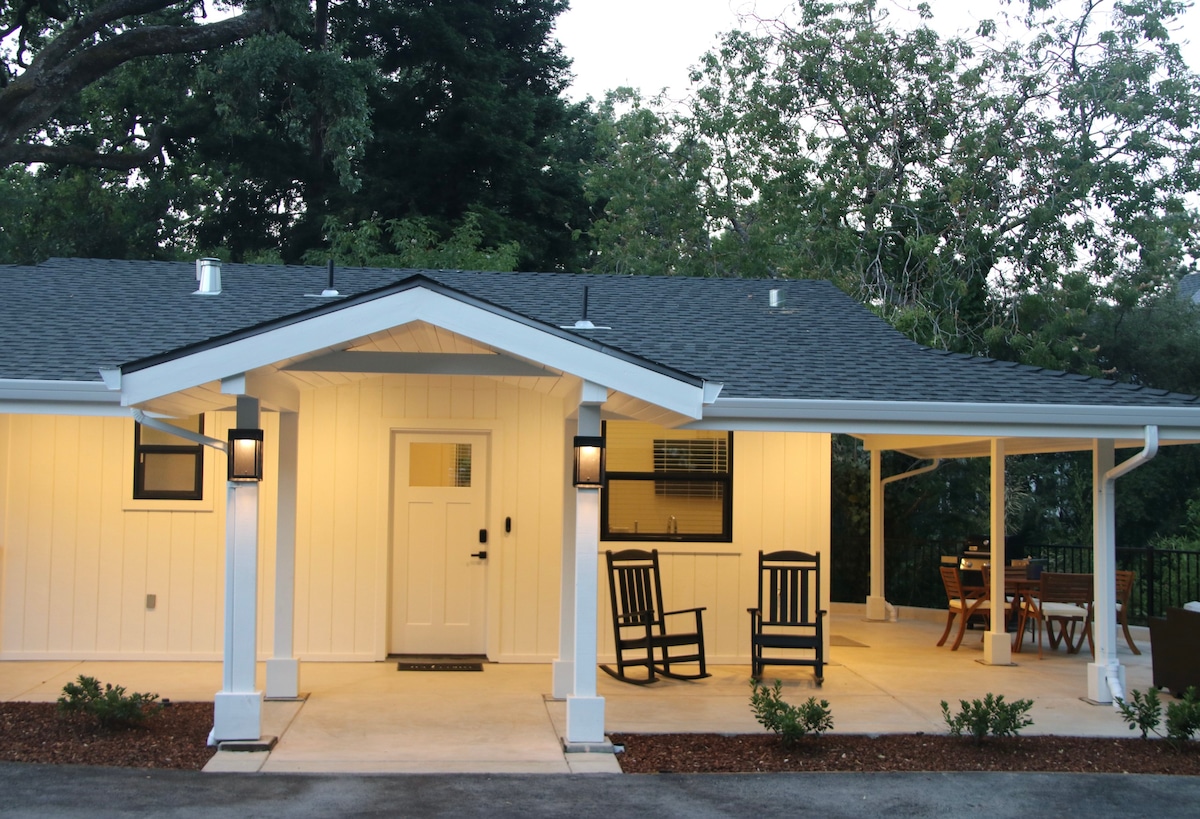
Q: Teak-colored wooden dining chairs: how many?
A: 4